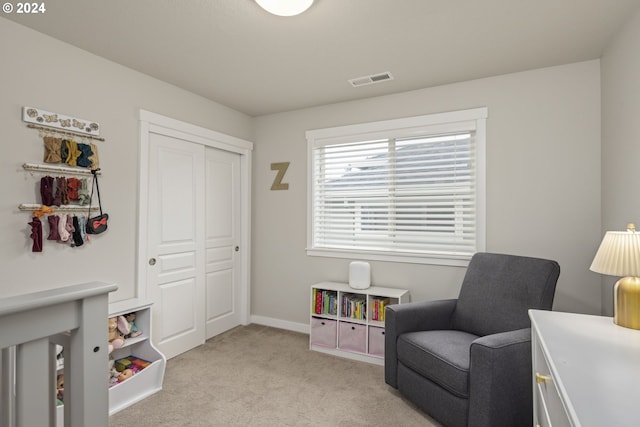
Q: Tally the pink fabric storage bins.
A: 3